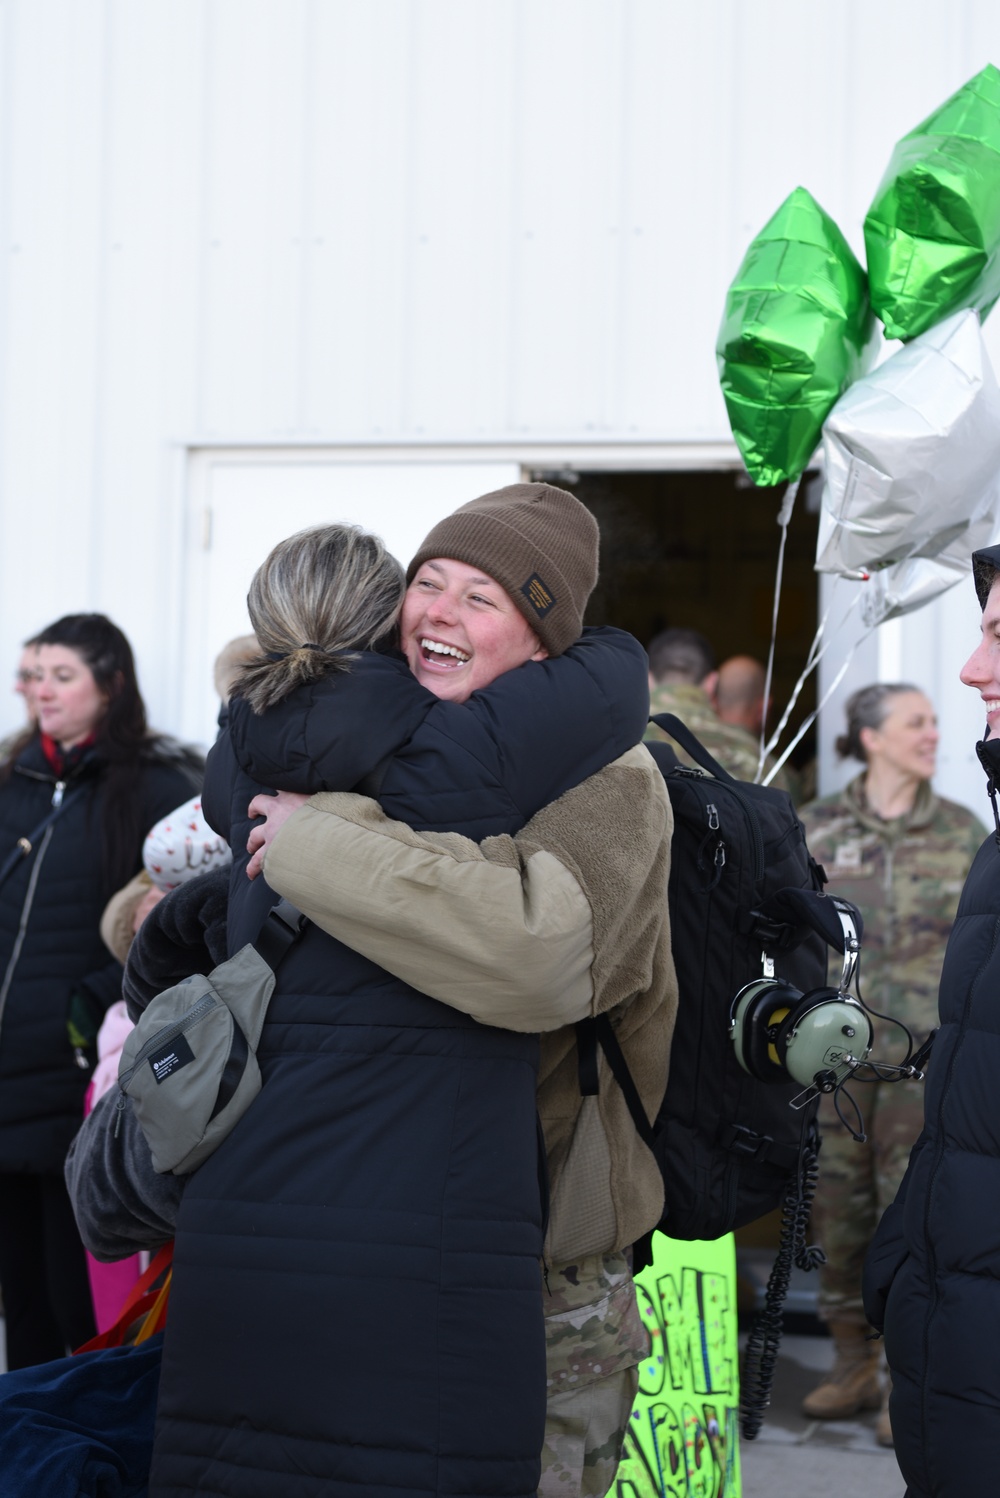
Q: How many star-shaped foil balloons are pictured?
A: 4